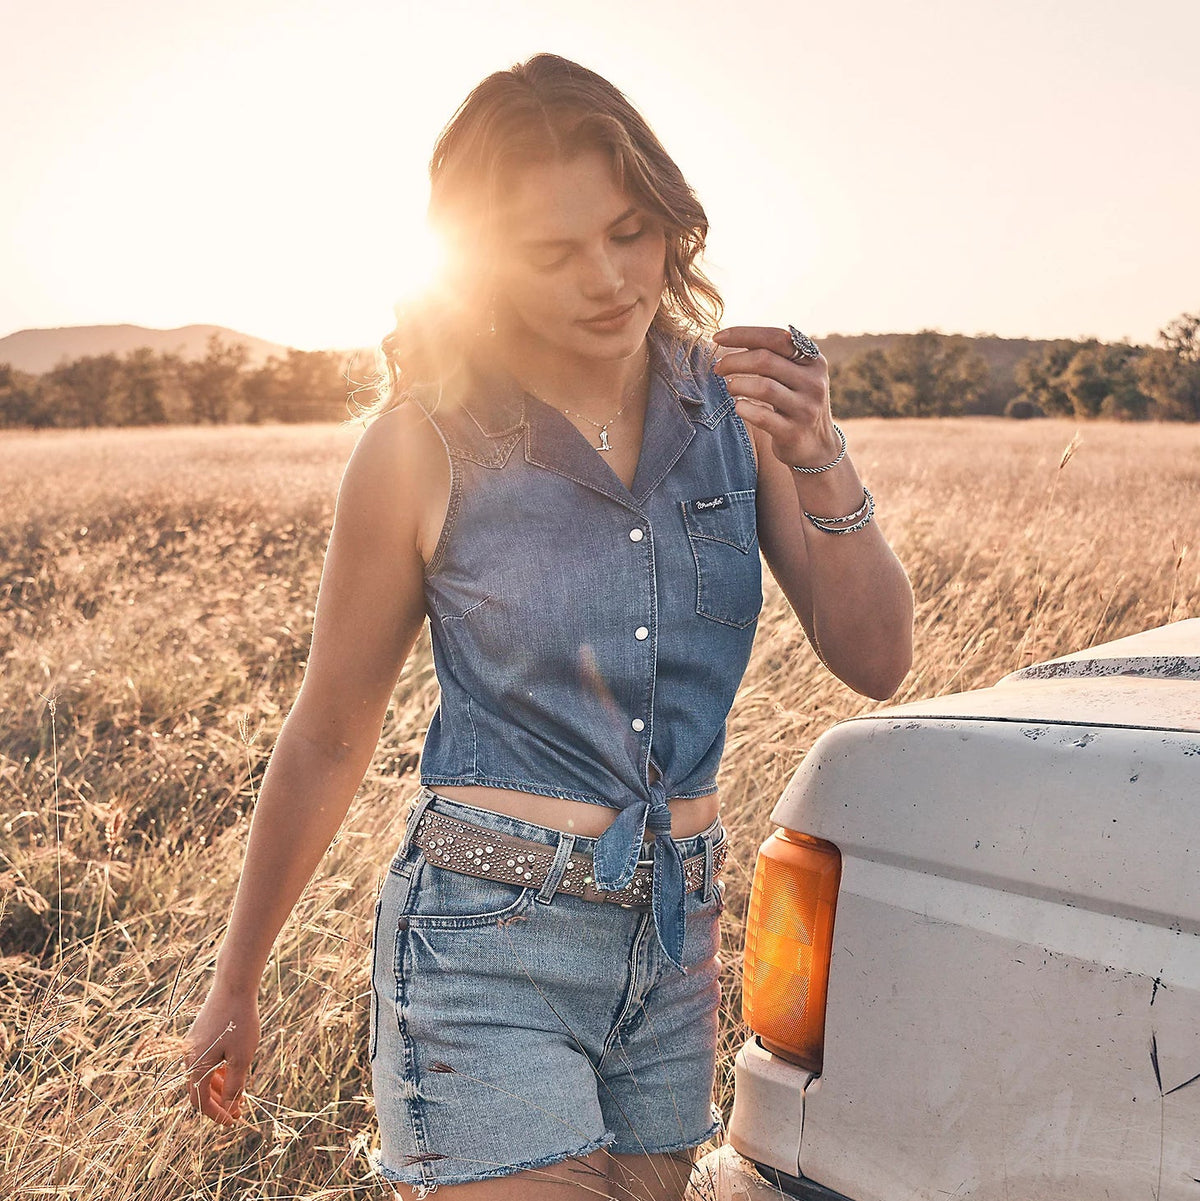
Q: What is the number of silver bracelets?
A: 3